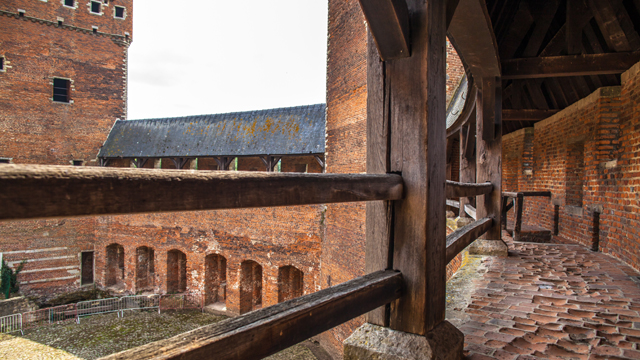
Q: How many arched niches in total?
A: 6